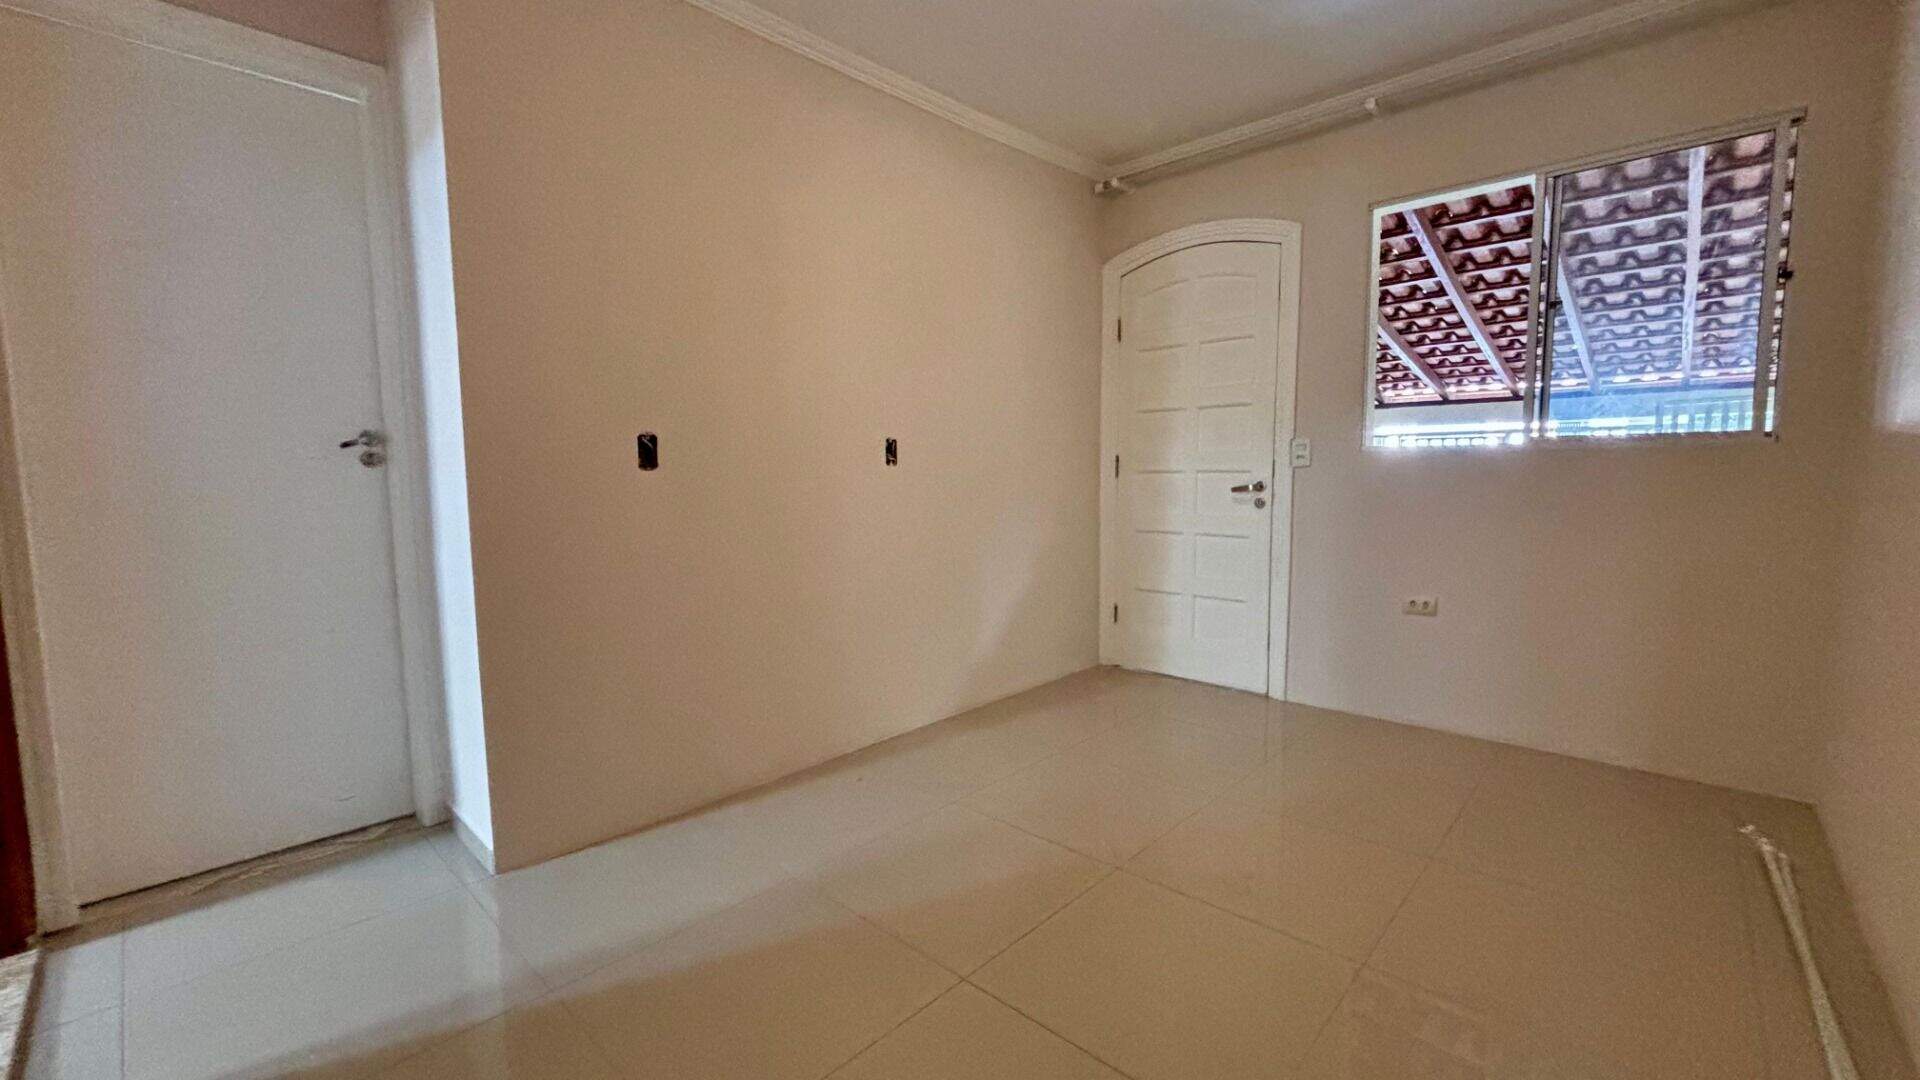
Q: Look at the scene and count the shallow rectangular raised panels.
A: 12